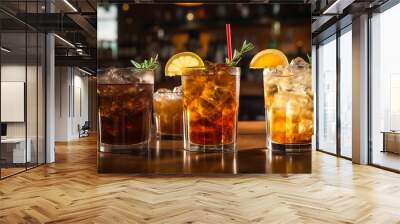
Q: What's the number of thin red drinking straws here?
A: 1